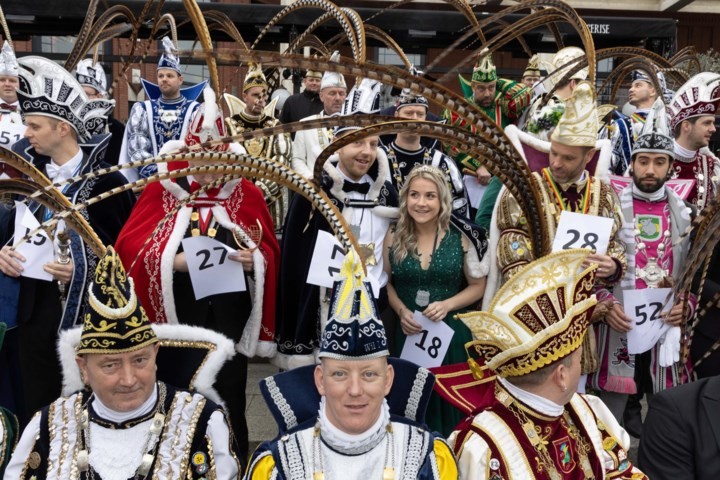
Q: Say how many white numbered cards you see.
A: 7